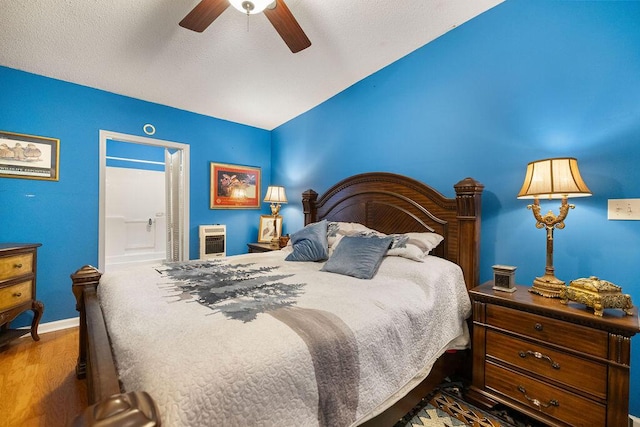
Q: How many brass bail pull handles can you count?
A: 2